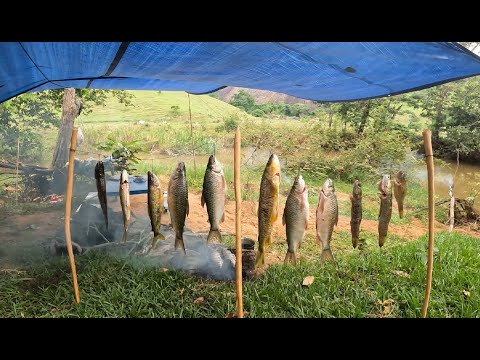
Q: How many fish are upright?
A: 11